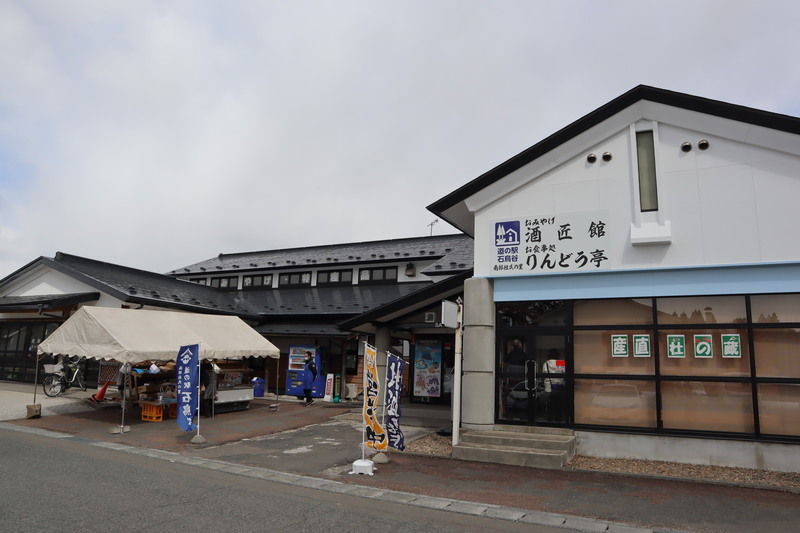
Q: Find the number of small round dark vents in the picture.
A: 4